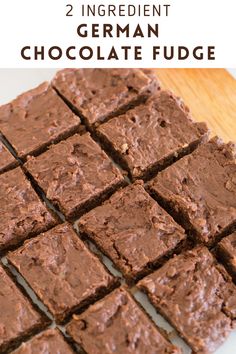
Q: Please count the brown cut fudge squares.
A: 14